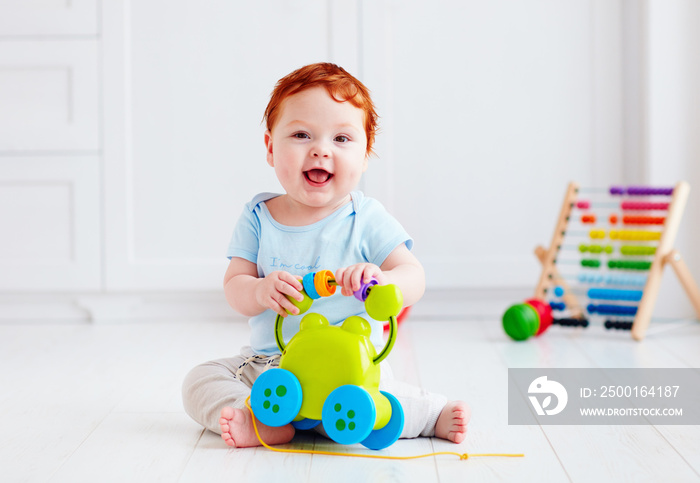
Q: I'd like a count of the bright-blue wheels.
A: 4